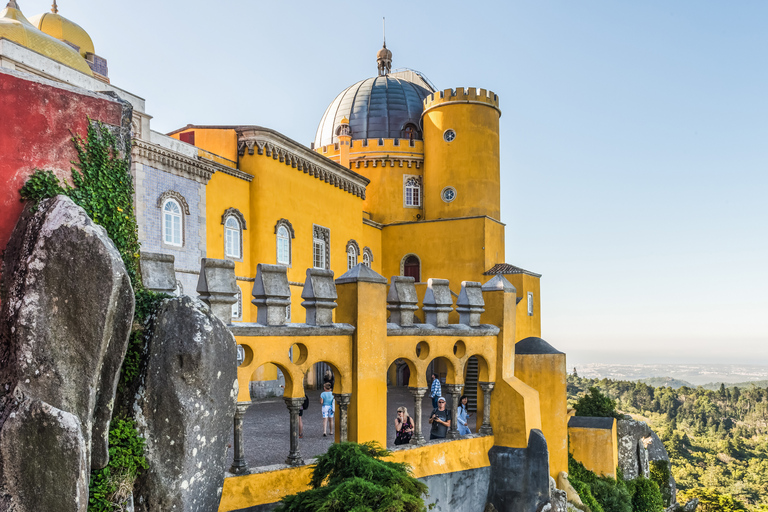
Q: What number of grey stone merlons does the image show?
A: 7